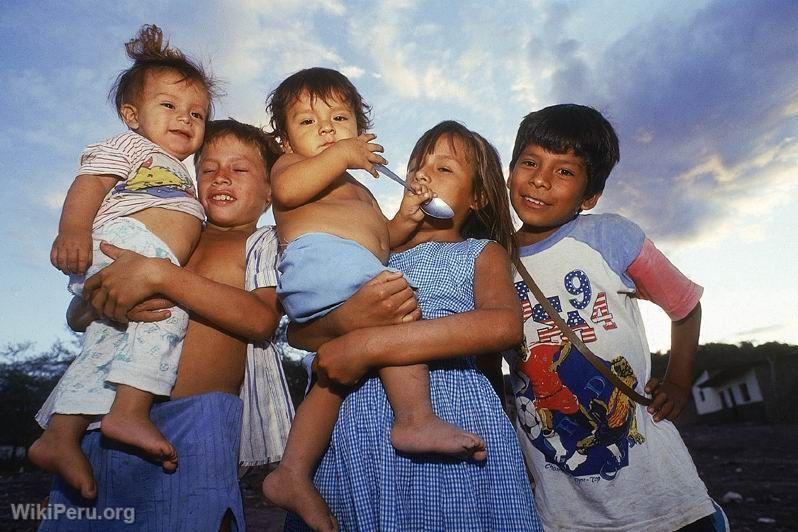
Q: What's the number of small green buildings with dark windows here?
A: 0